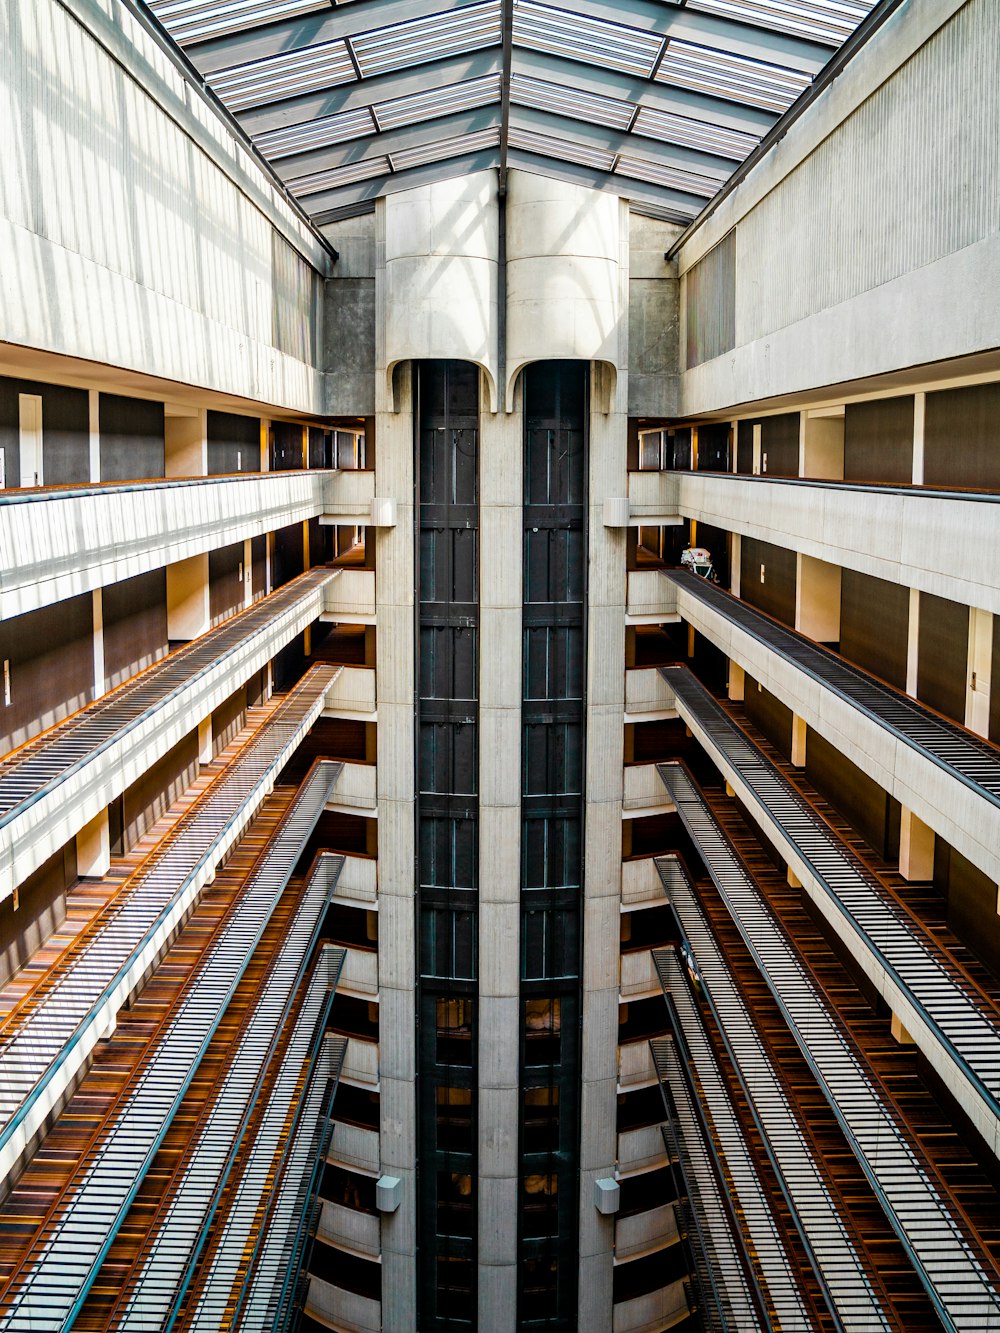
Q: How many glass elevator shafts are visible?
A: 2